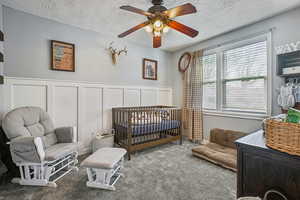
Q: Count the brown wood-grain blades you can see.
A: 5